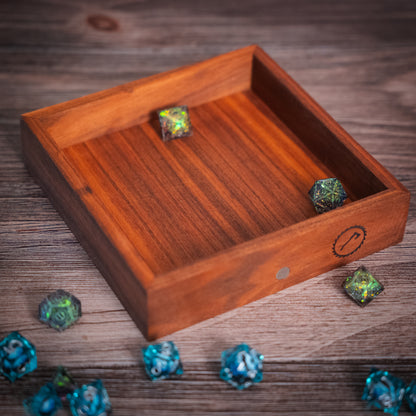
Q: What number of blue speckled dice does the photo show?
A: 7